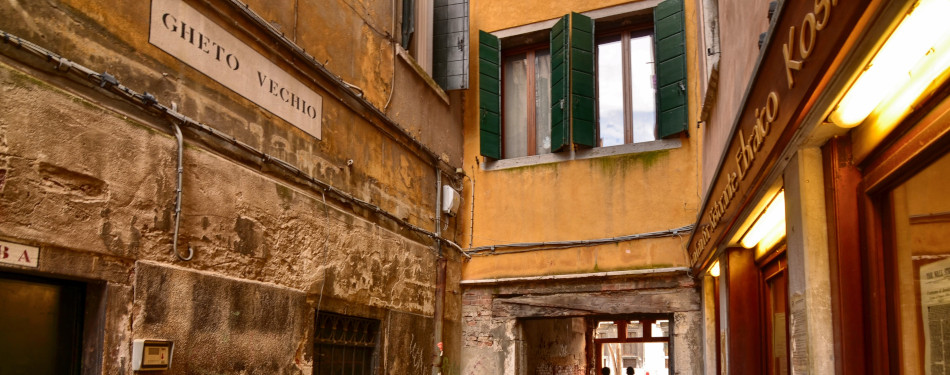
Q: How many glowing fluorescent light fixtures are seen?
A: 3